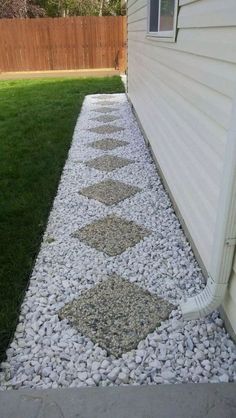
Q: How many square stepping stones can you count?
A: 10